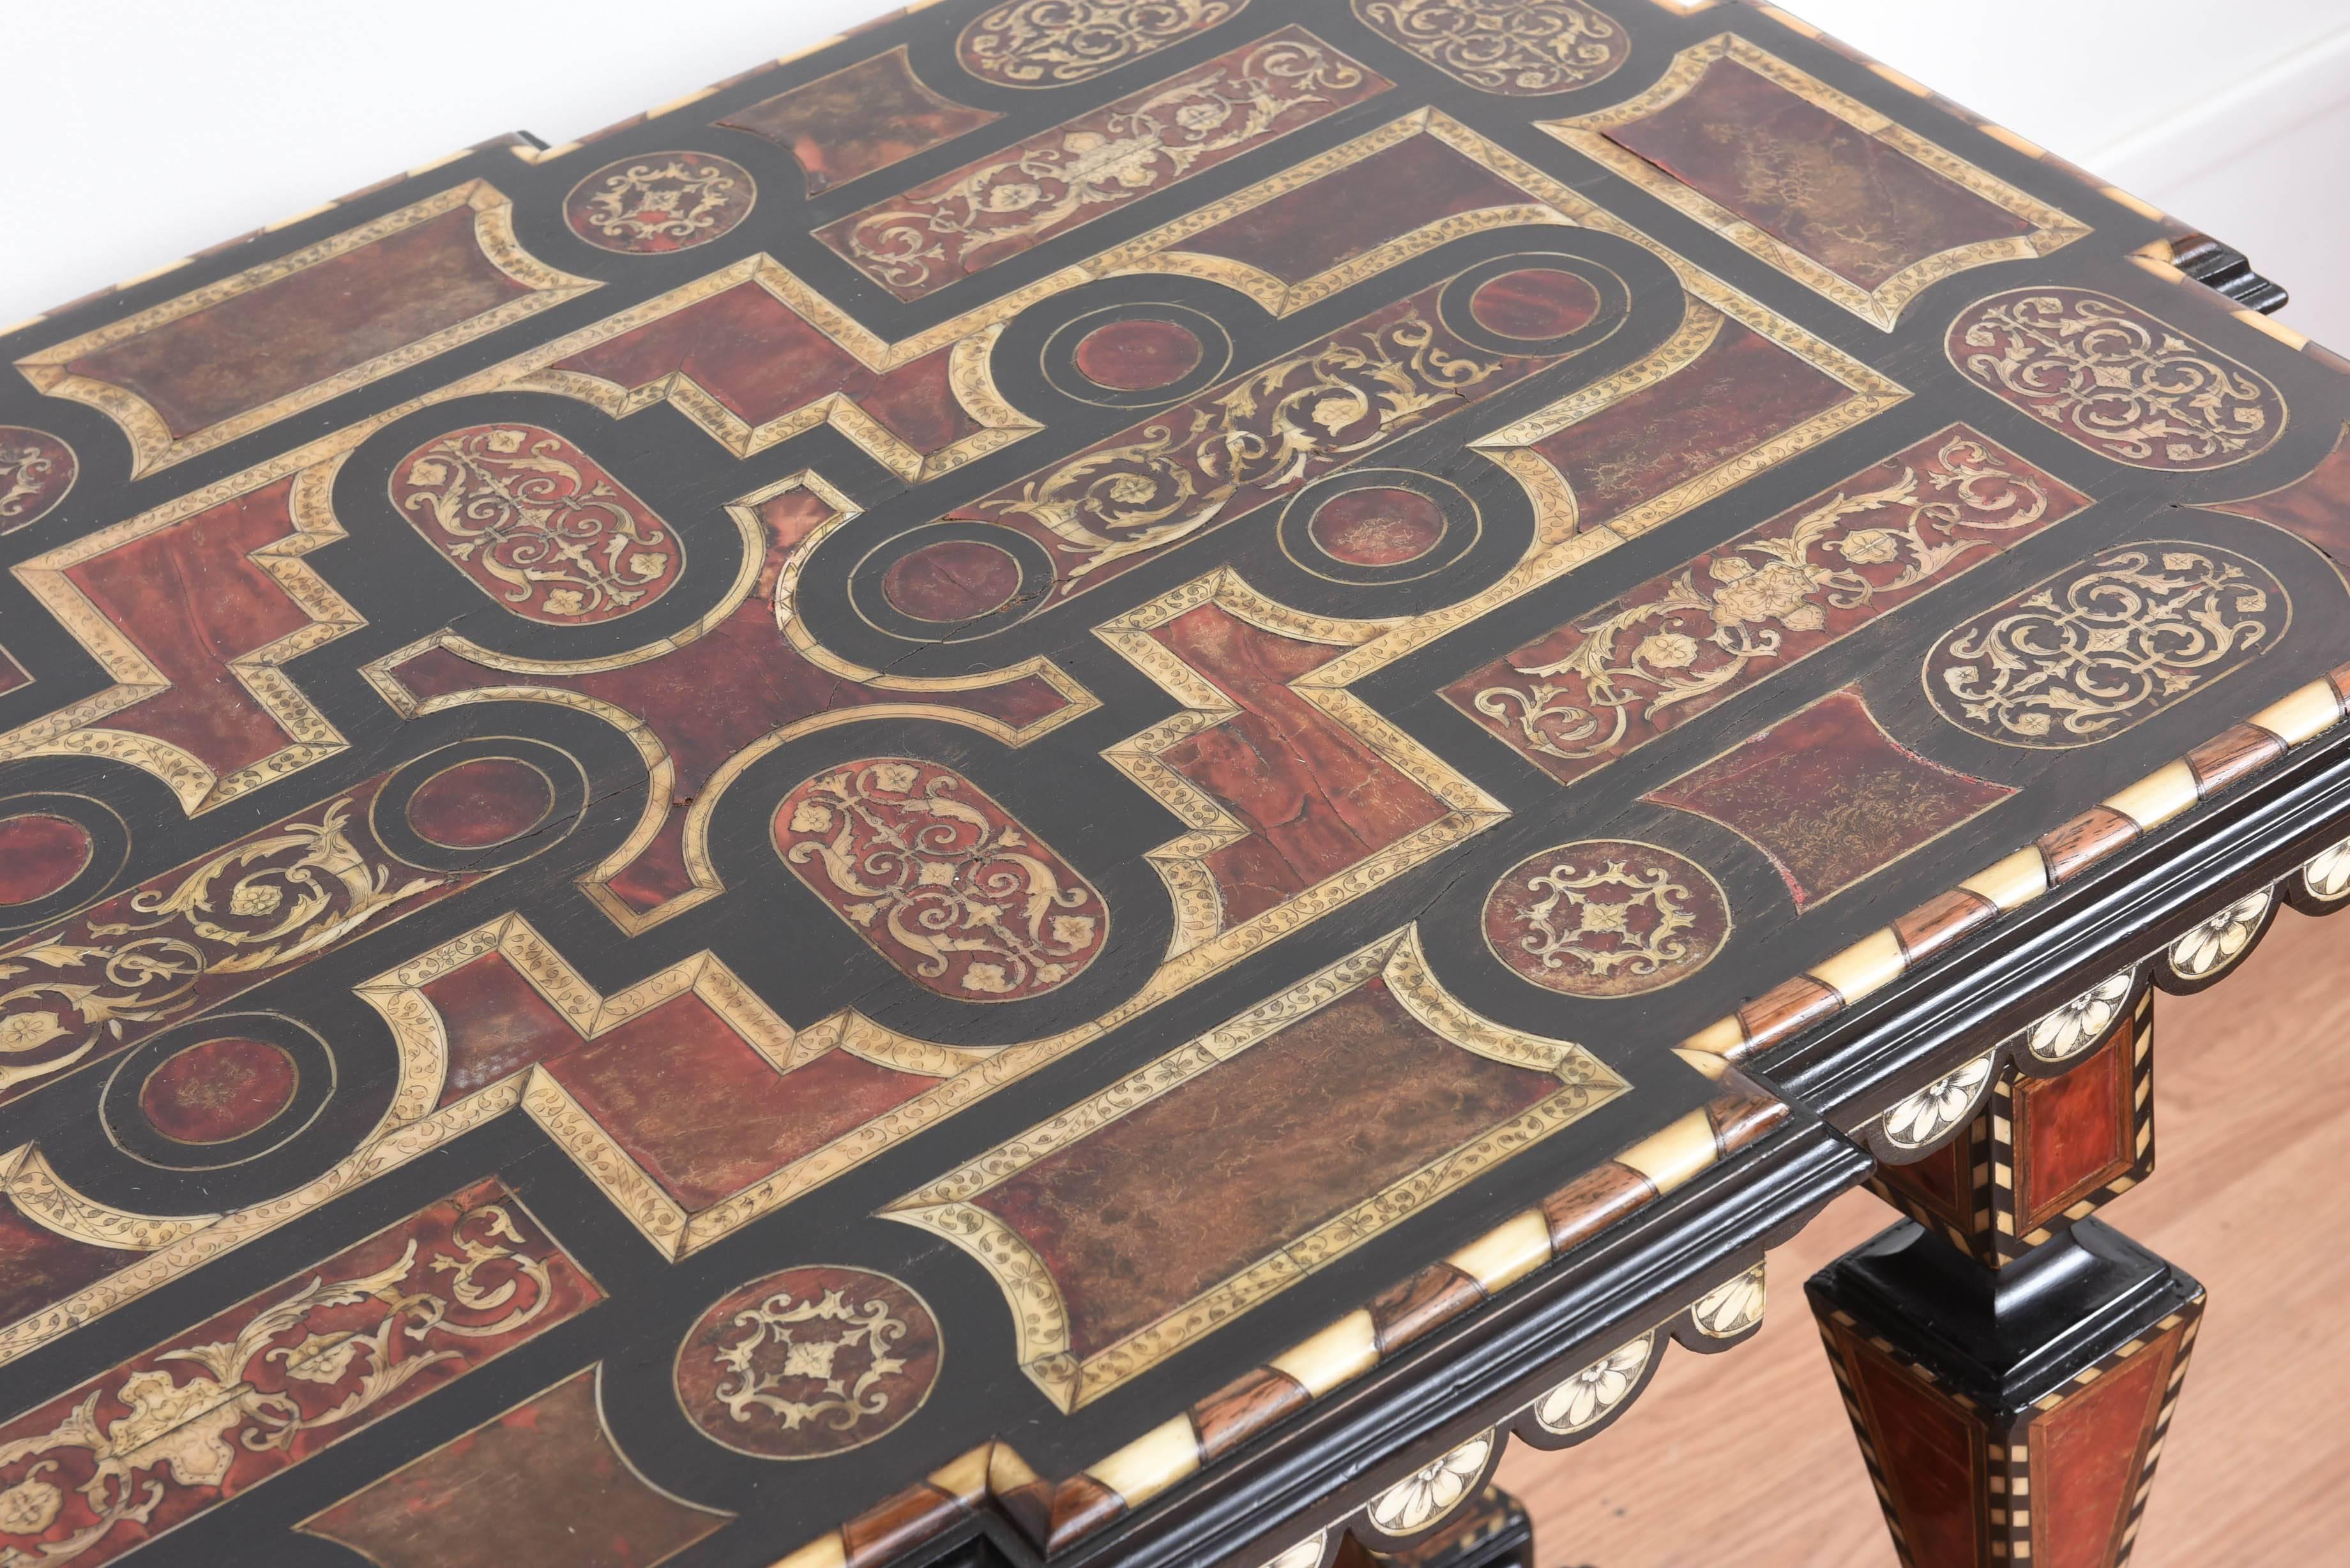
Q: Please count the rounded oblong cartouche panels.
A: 6